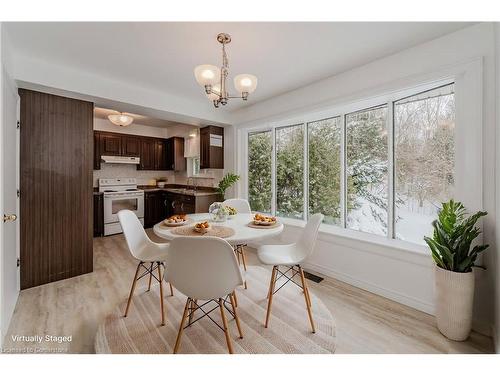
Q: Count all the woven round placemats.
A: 3